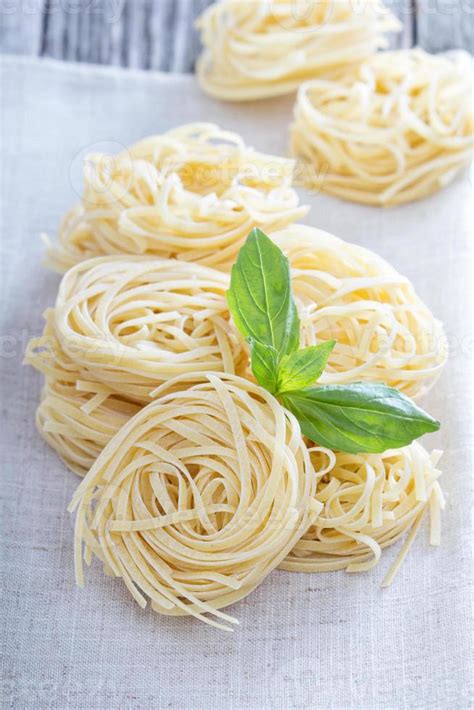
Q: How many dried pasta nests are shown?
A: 8